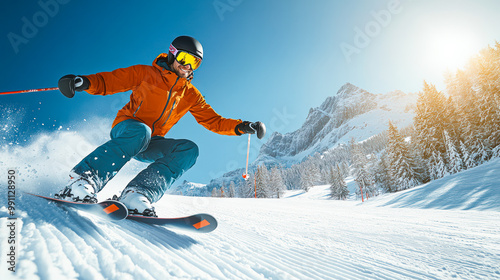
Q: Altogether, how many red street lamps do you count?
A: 0